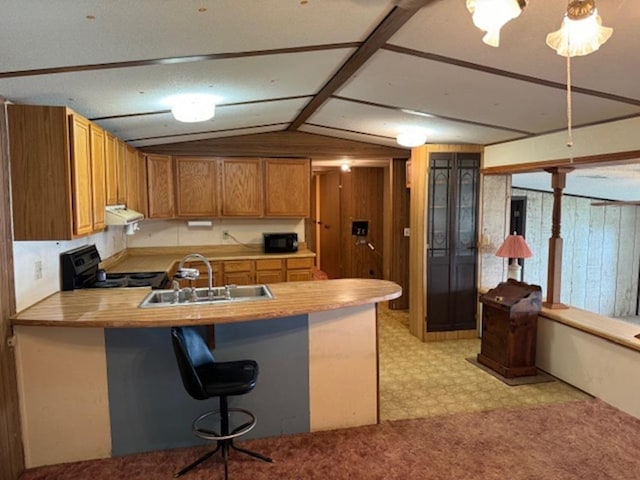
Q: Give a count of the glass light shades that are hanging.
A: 2